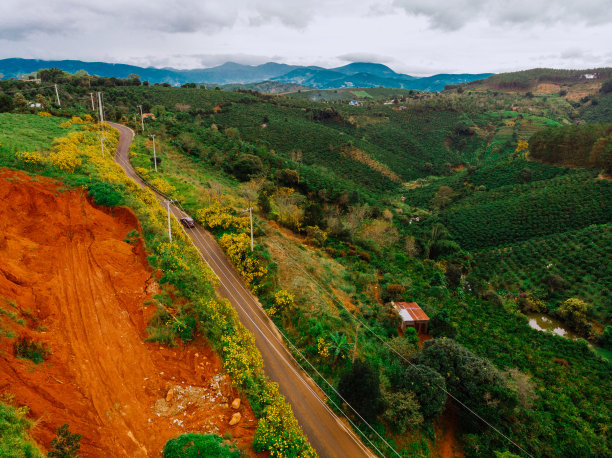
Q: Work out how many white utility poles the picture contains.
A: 8